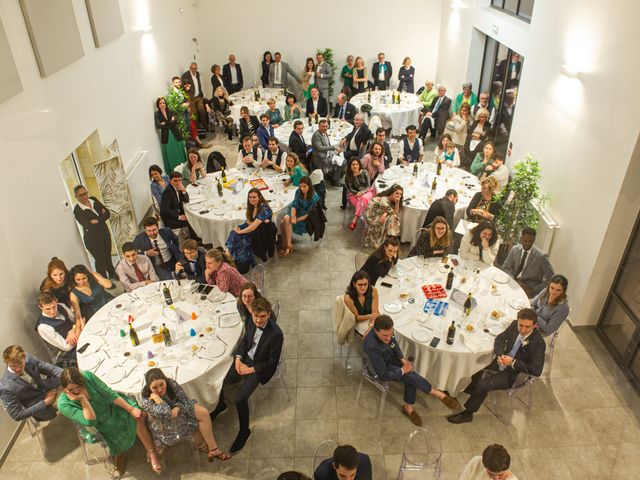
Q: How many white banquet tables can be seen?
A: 7